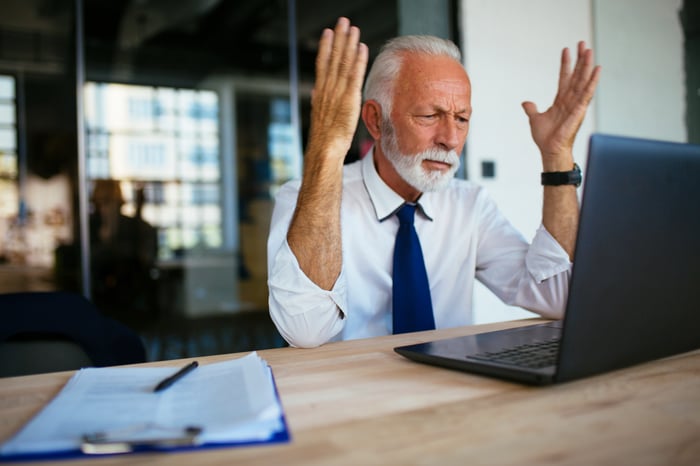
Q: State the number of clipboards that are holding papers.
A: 1